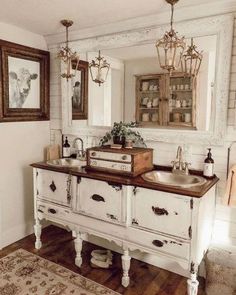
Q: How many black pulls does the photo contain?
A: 5